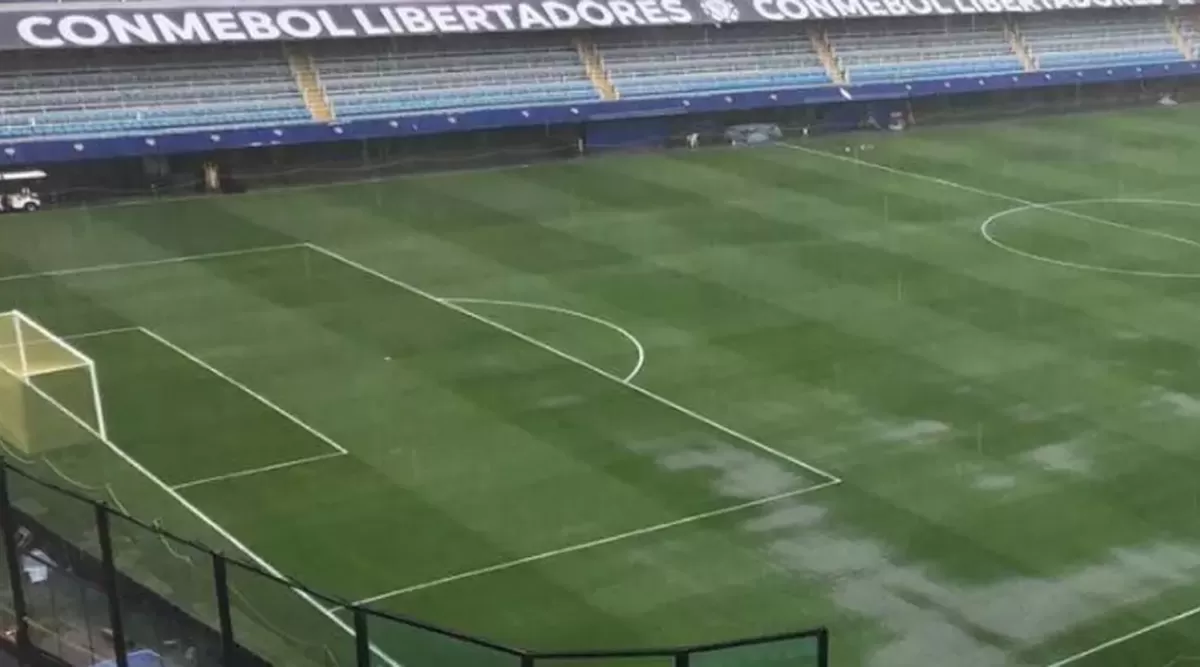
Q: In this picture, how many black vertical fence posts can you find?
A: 7